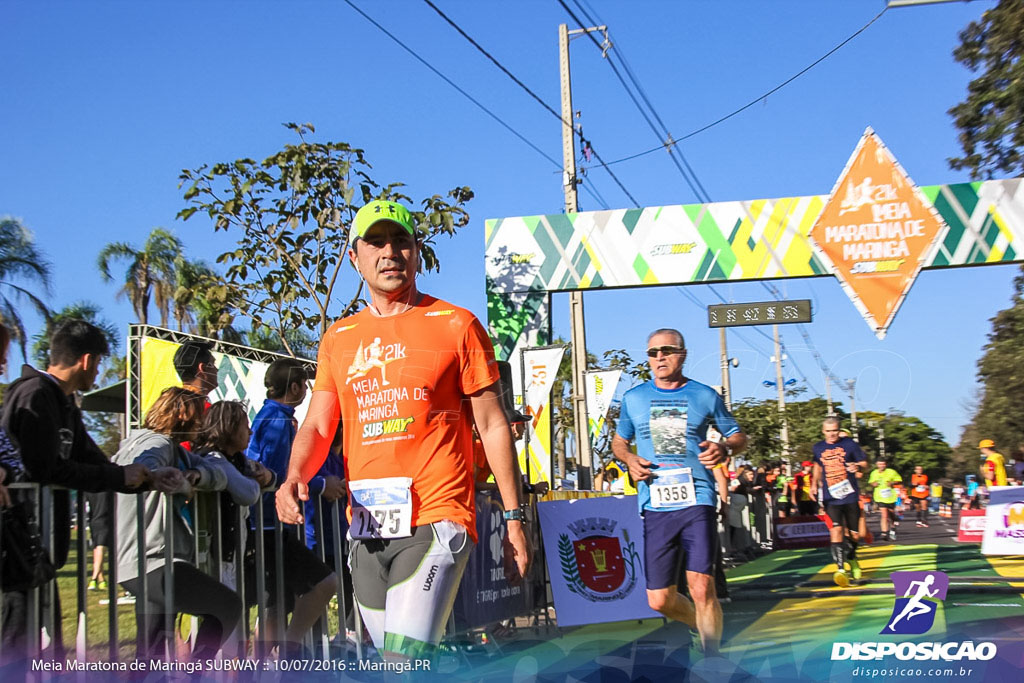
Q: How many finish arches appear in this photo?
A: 1